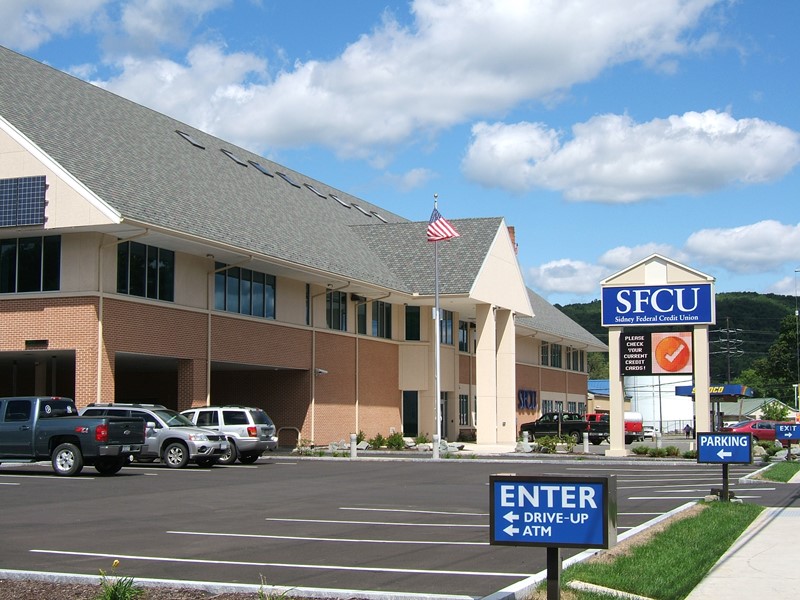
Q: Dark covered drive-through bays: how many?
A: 3